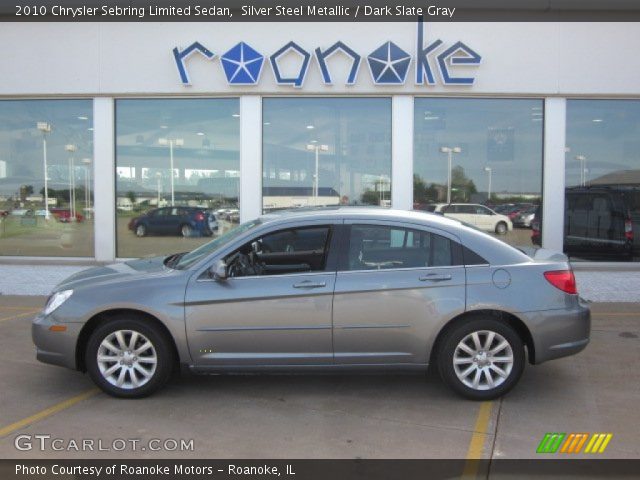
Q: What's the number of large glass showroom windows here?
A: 5